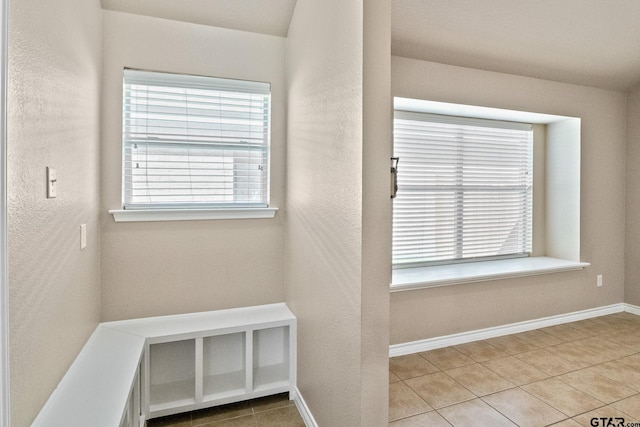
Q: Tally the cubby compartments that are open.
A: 3